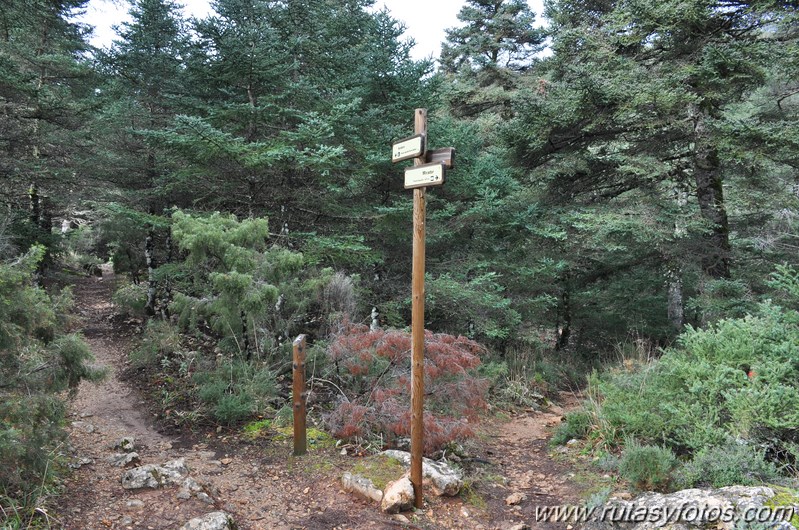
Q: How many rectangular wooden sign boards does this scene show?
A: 3